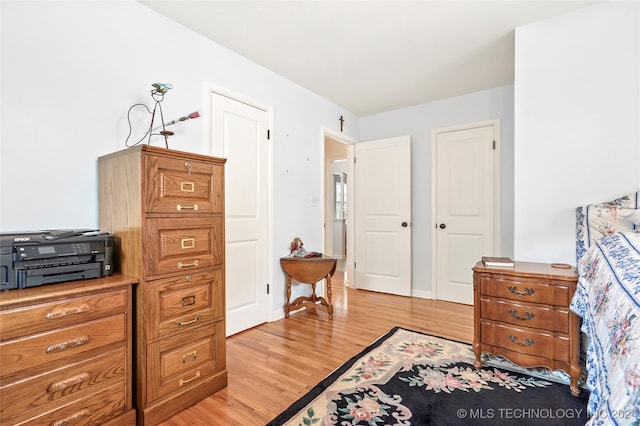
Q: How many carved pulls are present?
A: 4